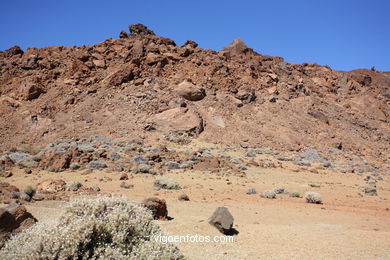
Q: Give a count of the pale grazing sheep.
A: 0